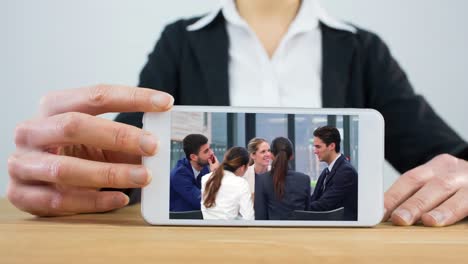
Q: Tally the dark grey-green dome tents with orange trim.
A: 0